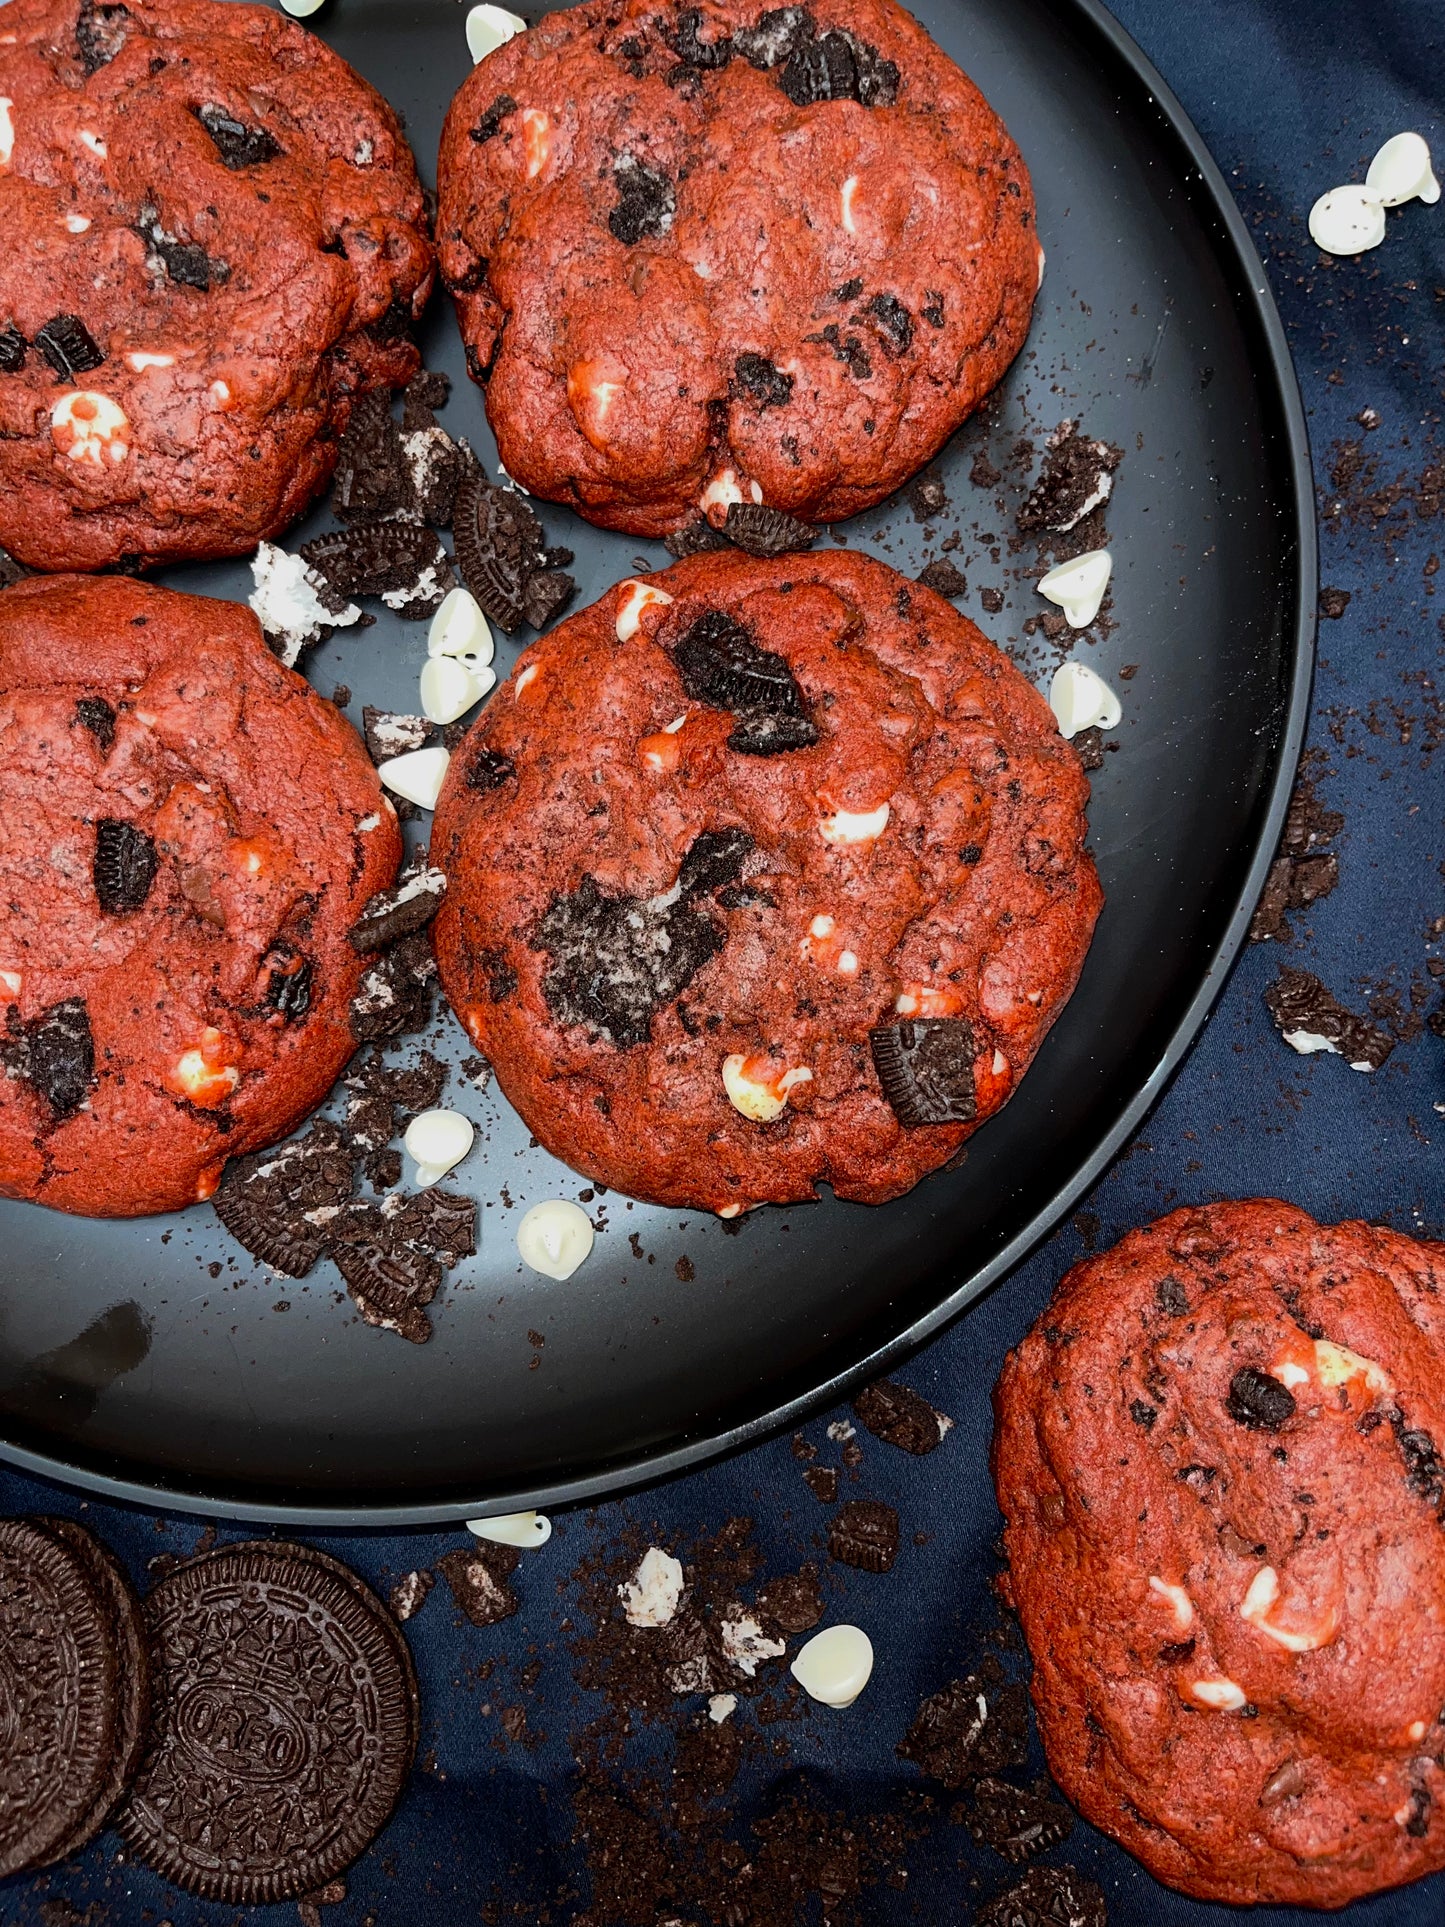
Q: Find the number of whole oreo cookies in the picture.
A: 2